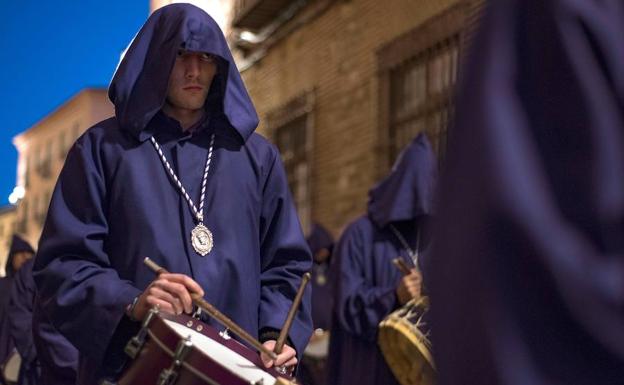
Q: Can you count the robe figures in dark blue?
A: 5